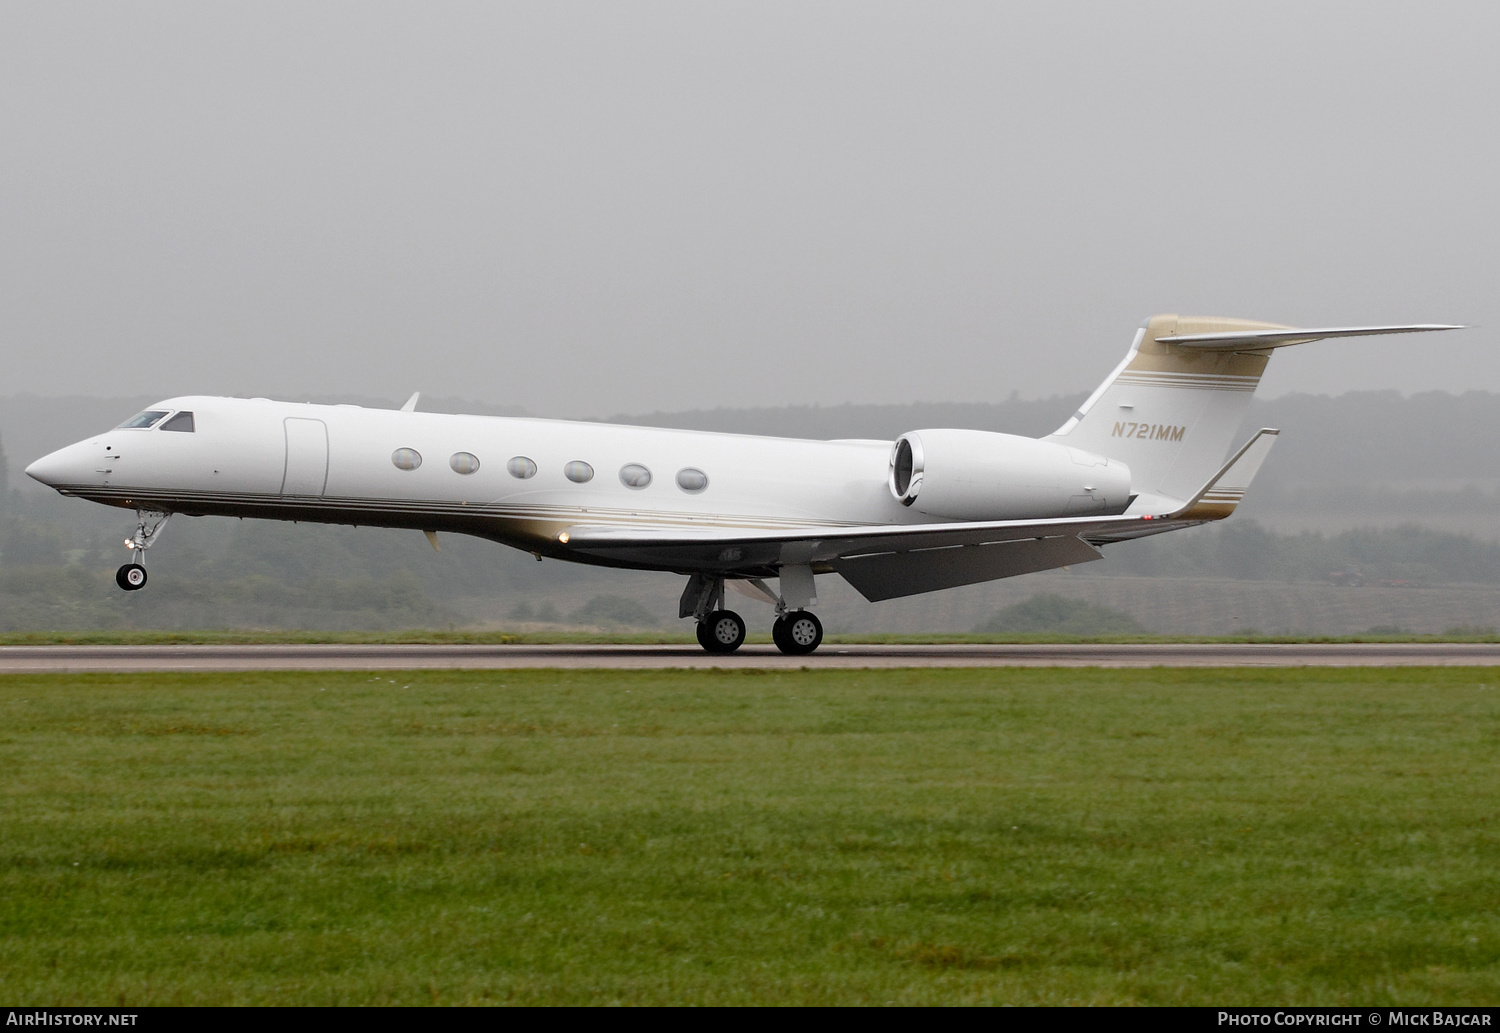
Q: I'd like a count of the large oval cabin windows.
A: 6